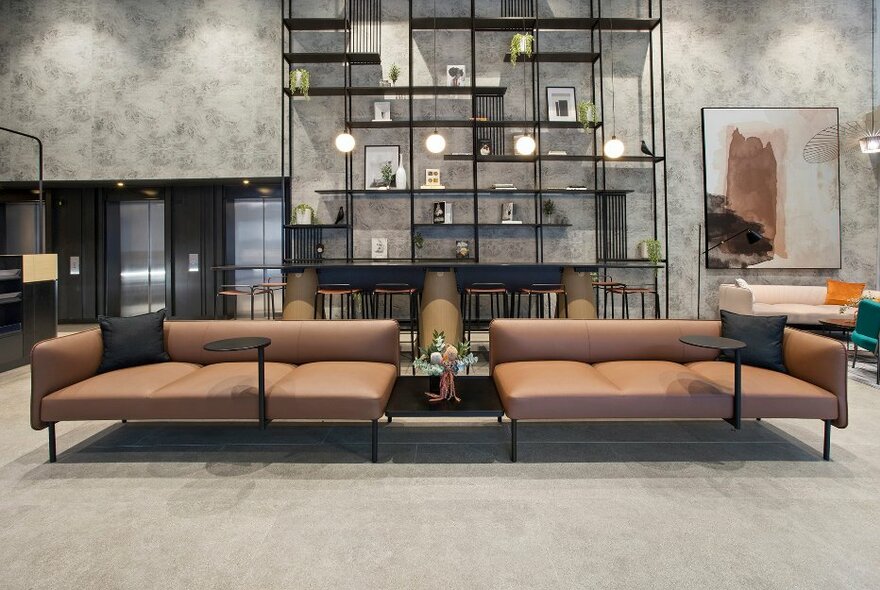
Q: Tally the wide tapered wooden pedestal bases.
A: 3